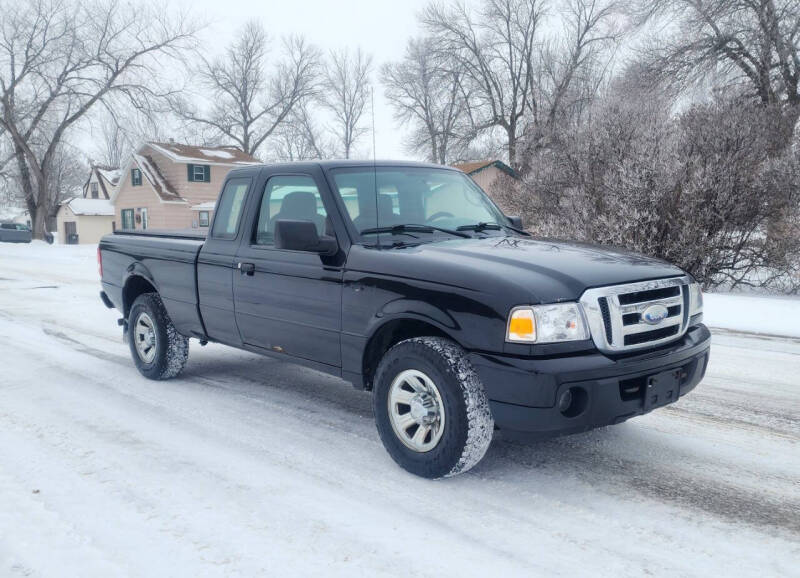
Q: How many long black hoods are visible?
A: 1